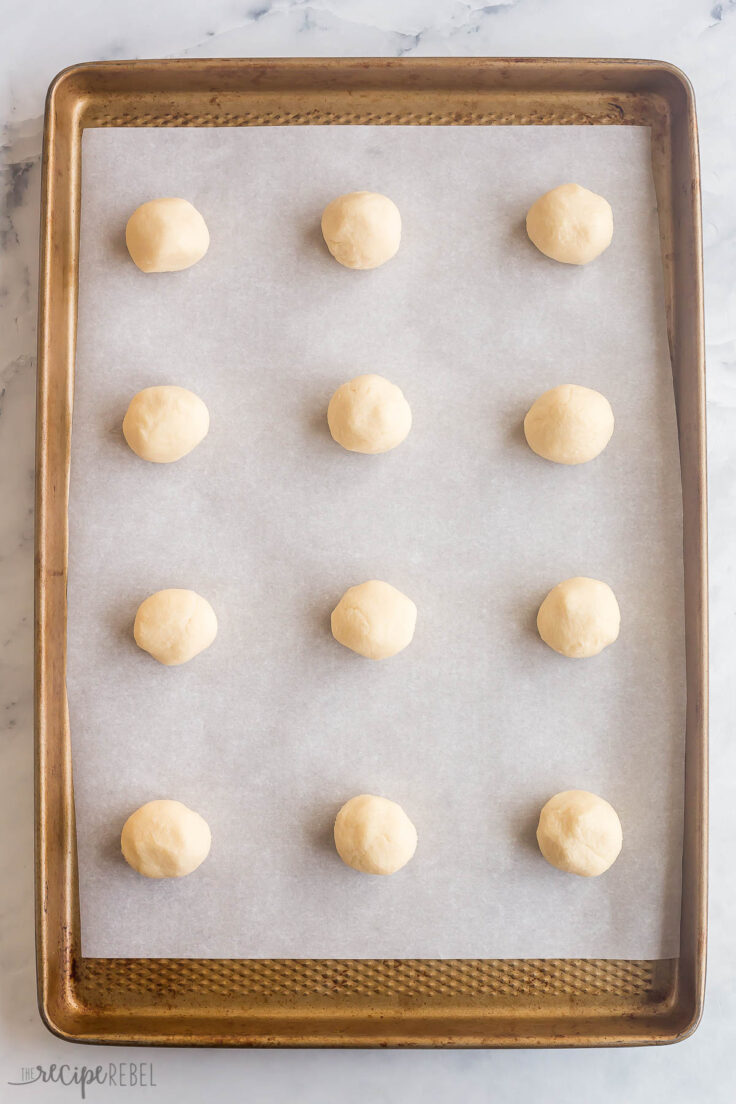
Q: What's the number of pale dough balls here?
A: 12